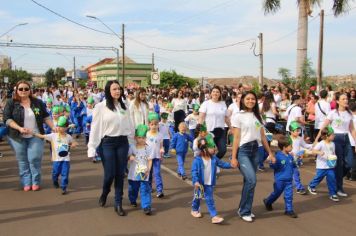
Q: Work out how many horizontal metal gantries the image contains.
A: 1